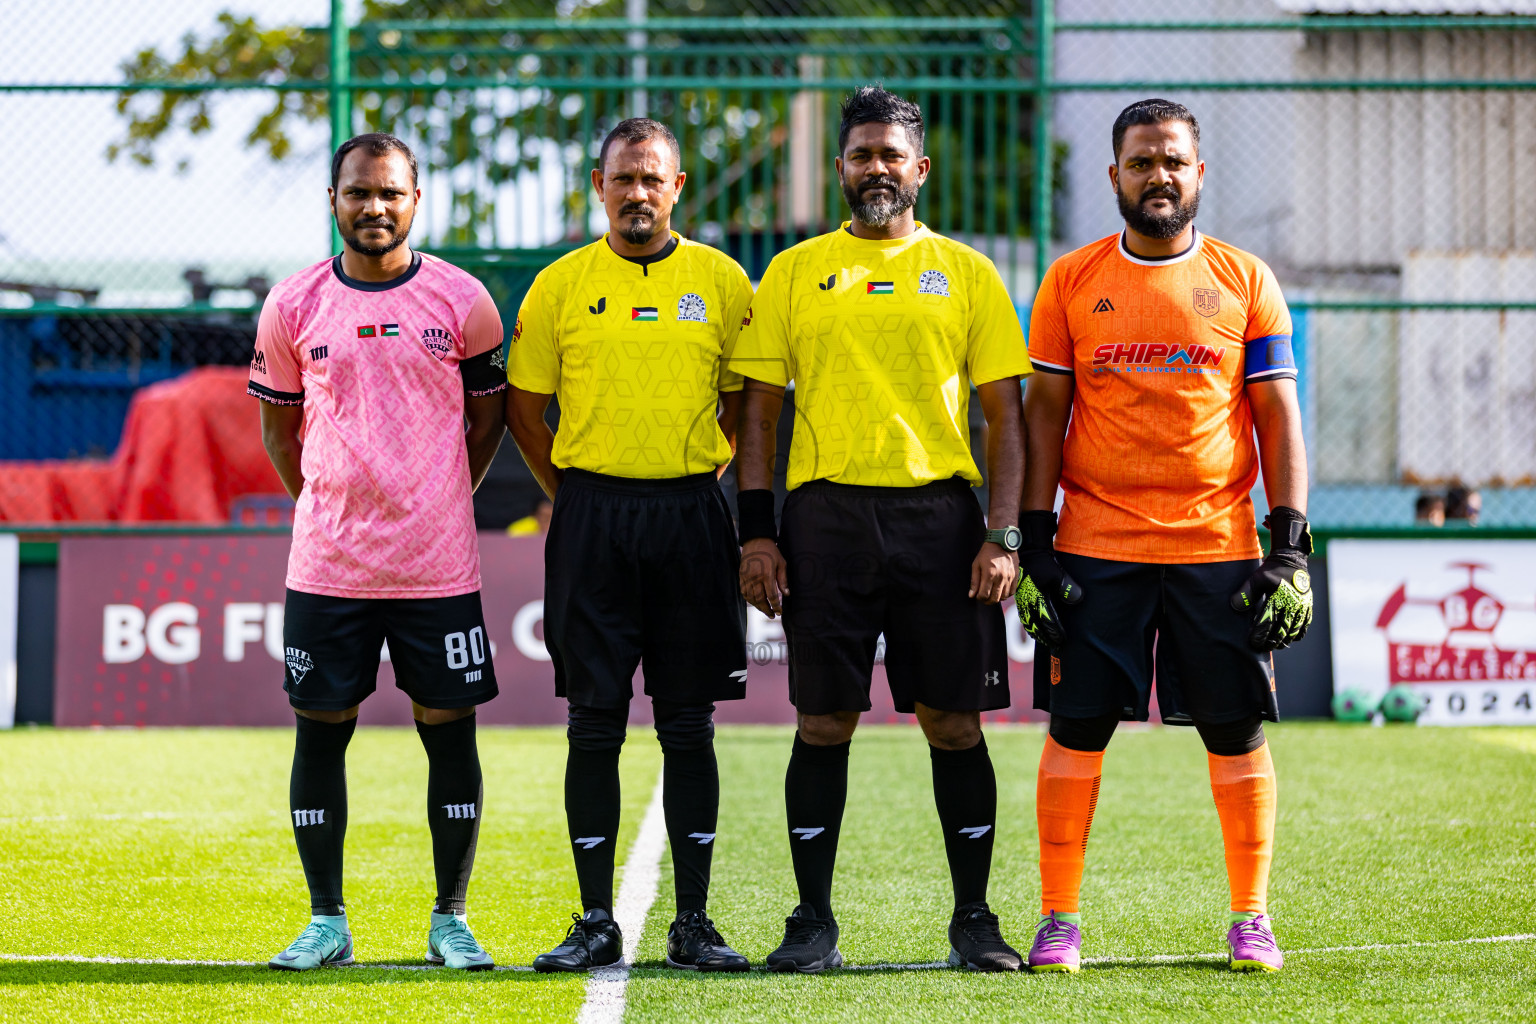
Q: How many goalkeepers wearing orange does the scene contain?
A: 1